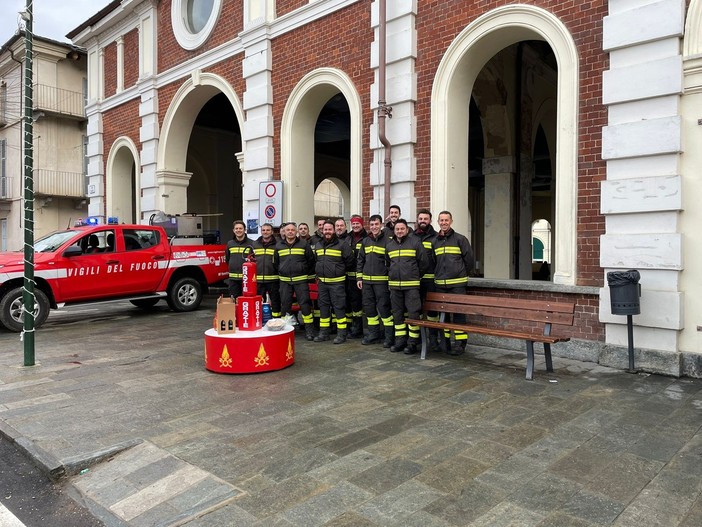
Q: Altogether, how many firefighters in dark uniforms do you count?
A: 14